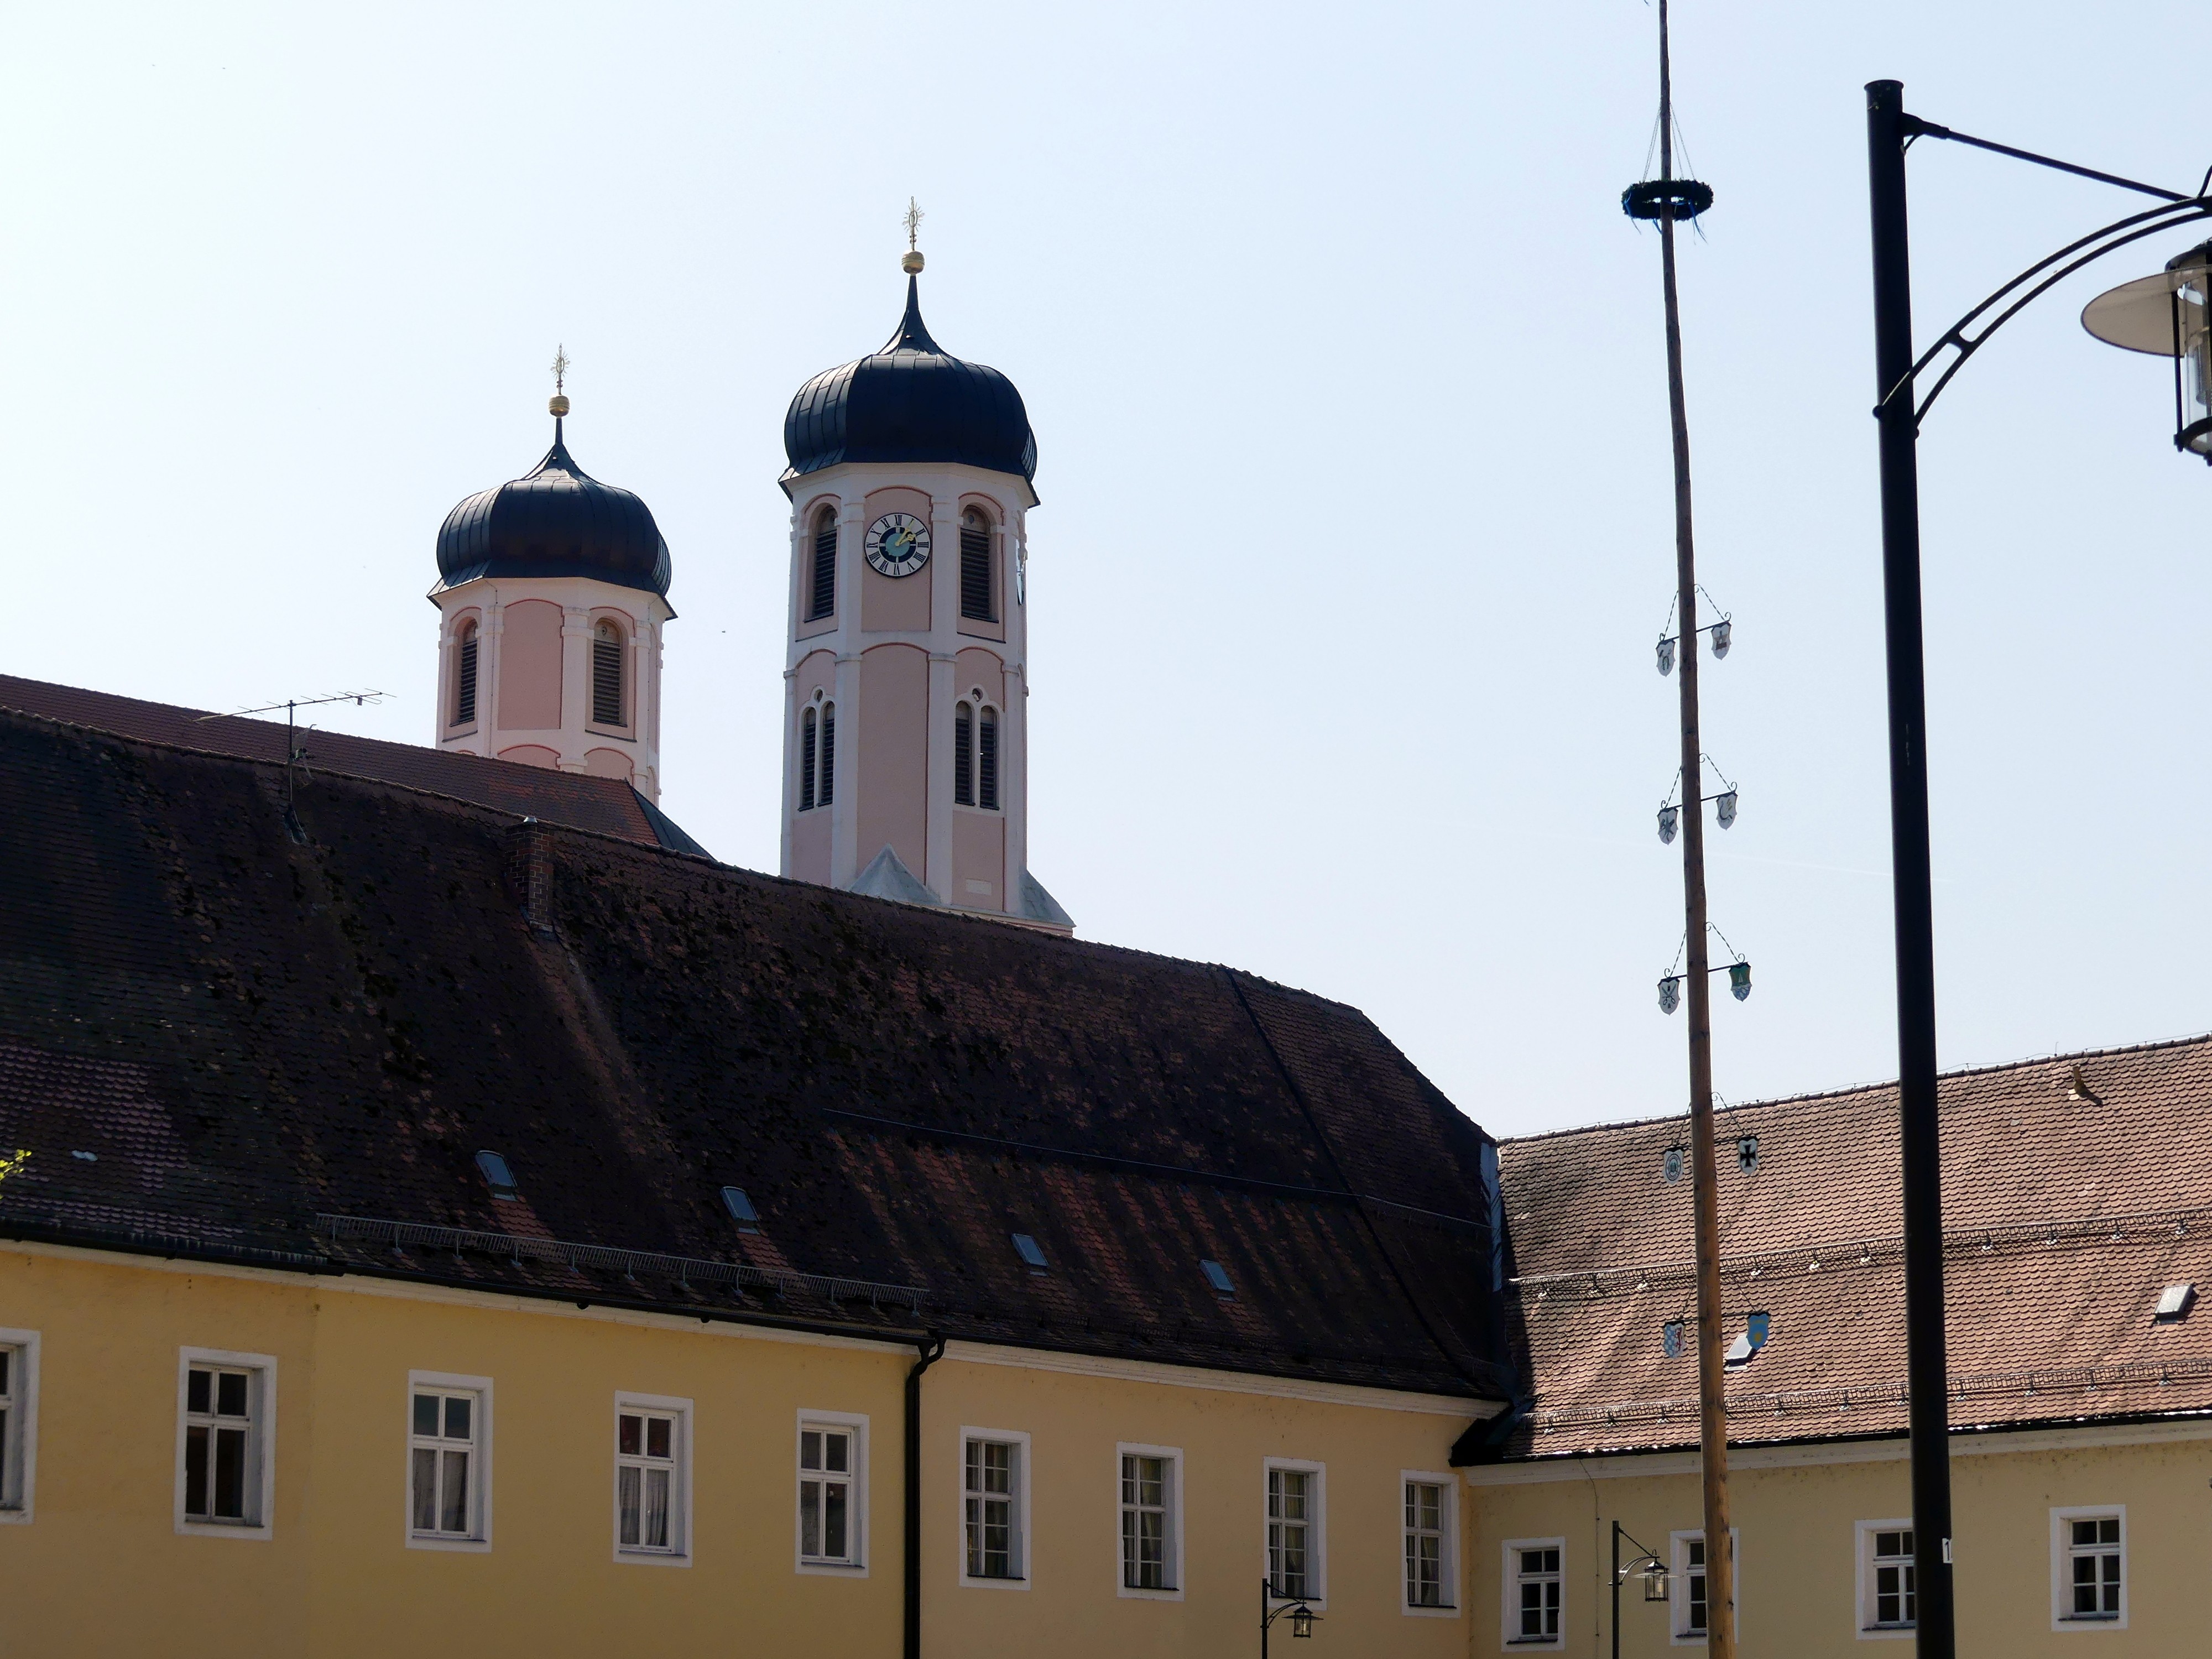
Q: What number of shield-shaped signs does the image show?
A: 10